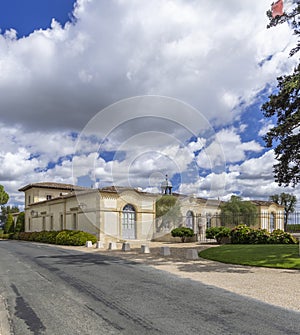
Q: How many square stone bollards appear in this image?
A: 7